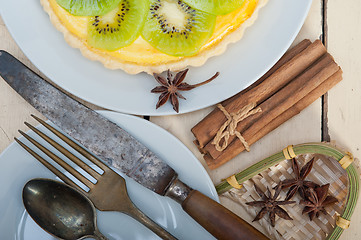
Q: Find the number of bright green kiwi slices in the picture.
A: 4